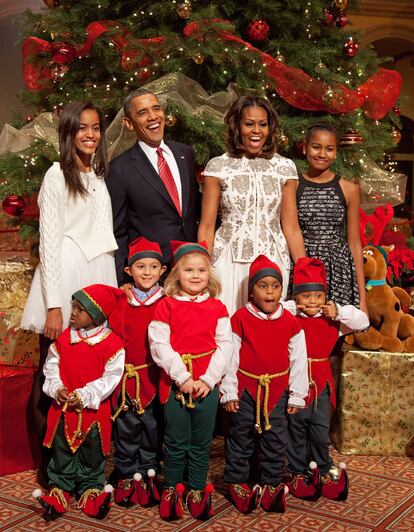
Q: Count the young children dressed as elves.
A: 5